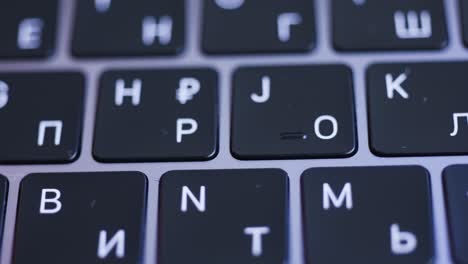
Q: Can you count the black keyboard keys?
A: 14